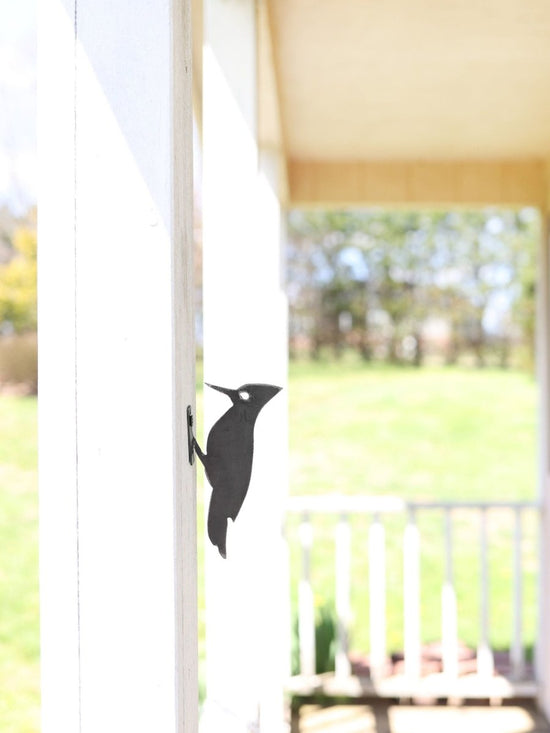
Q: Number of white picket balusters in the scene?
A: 7